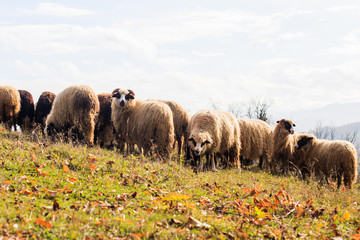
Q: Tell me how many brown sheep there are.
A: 3